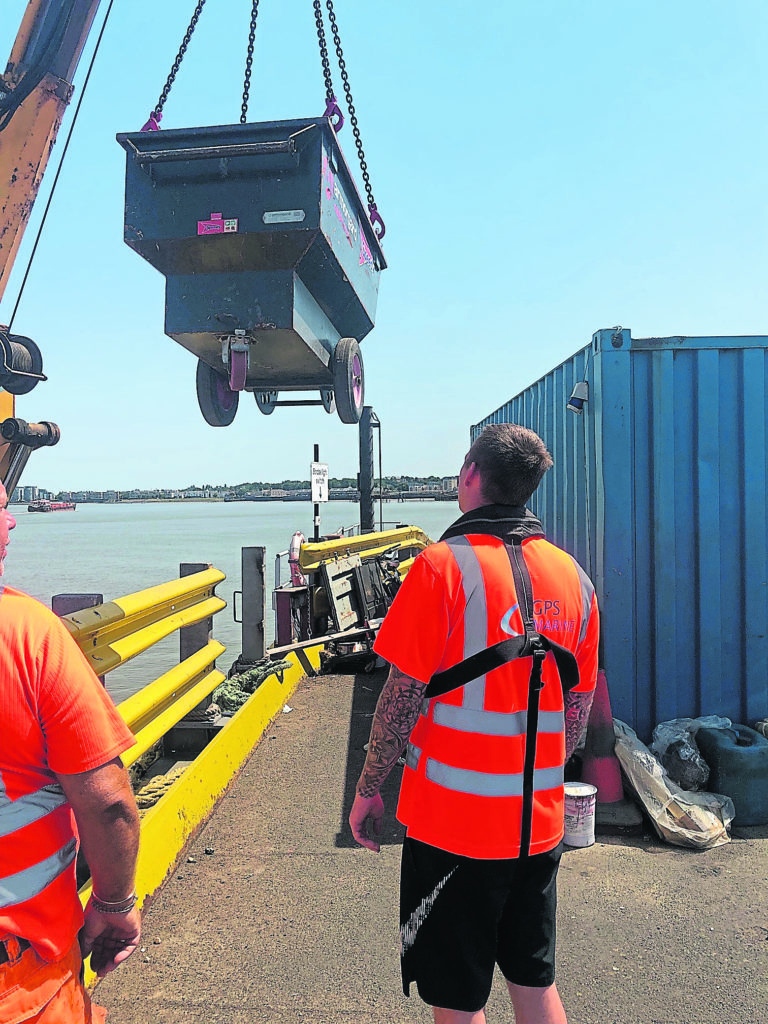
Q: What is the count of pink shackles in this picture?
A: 3